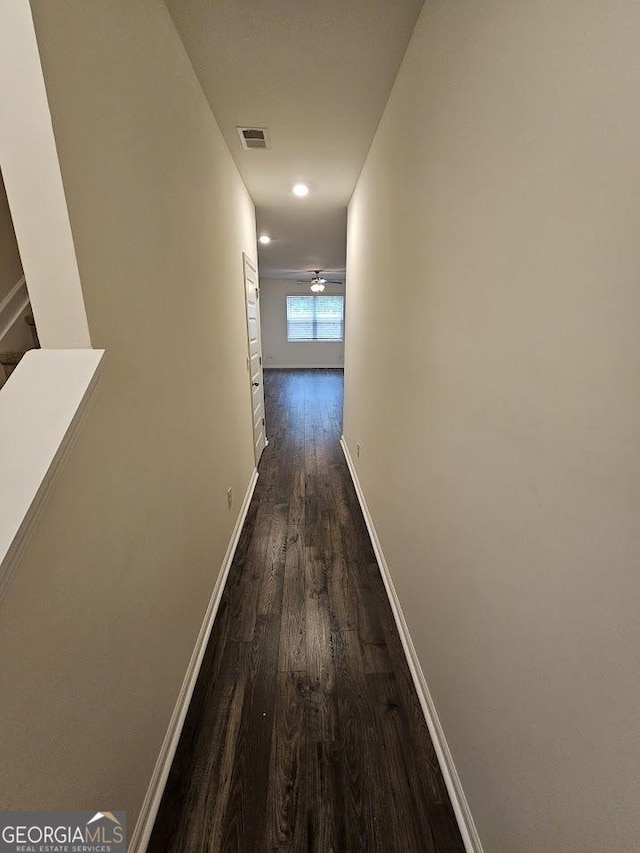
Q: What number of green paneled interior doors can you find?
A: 0